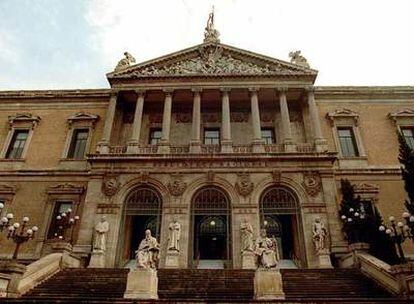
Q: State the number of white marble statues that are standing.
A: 4